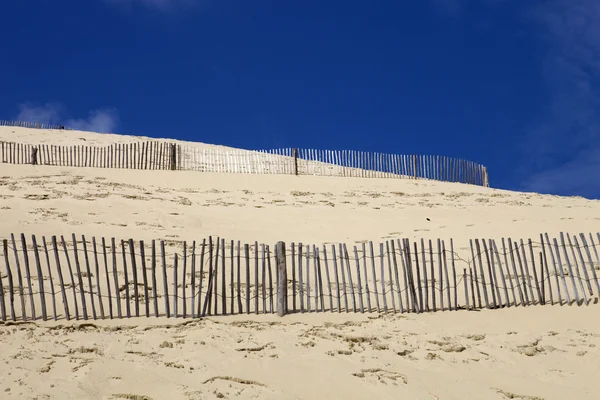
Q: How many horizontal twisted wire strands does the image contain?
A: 2